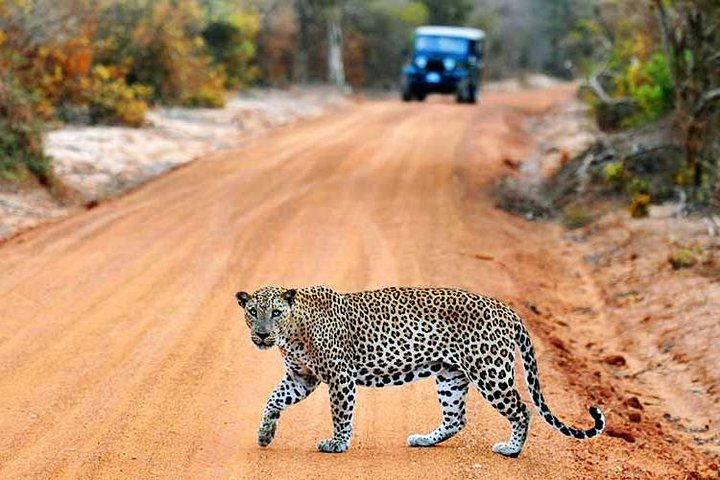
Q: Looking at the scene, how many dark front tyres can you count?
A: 2